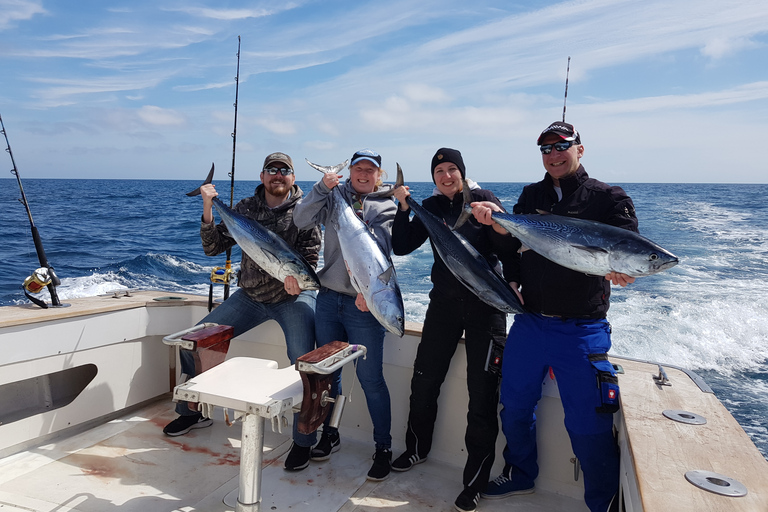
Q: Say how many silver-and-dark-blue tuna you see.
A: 4